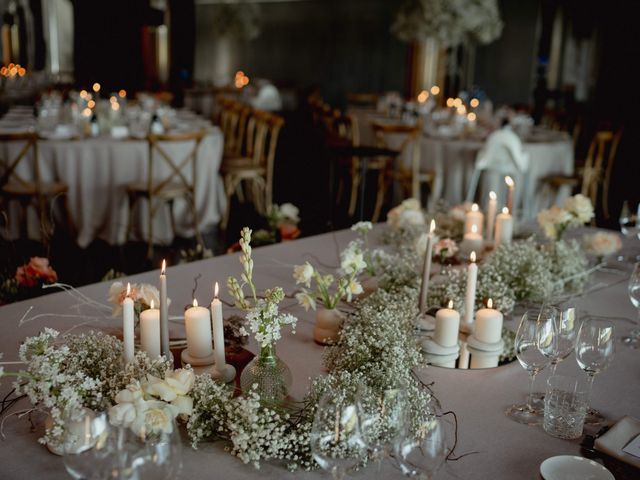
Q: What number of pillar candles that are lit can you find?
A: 7